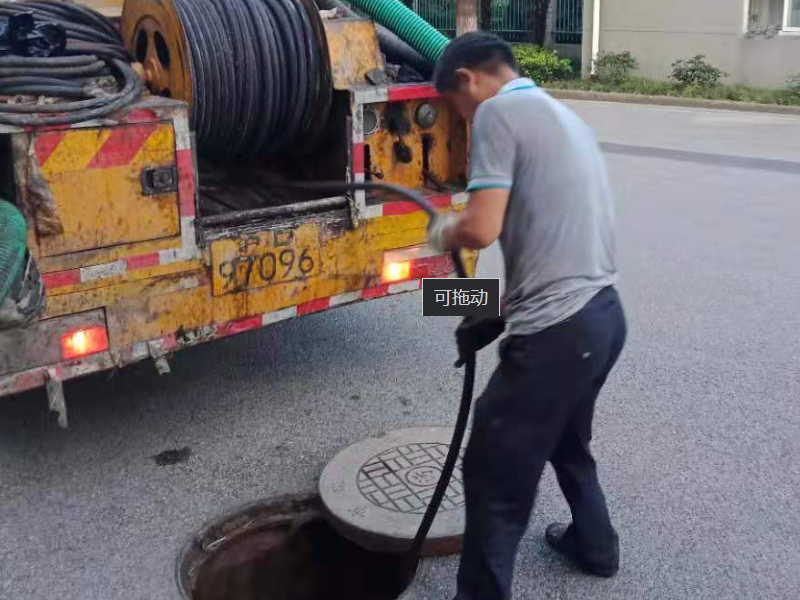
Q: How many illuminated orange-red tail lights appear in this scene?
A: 2